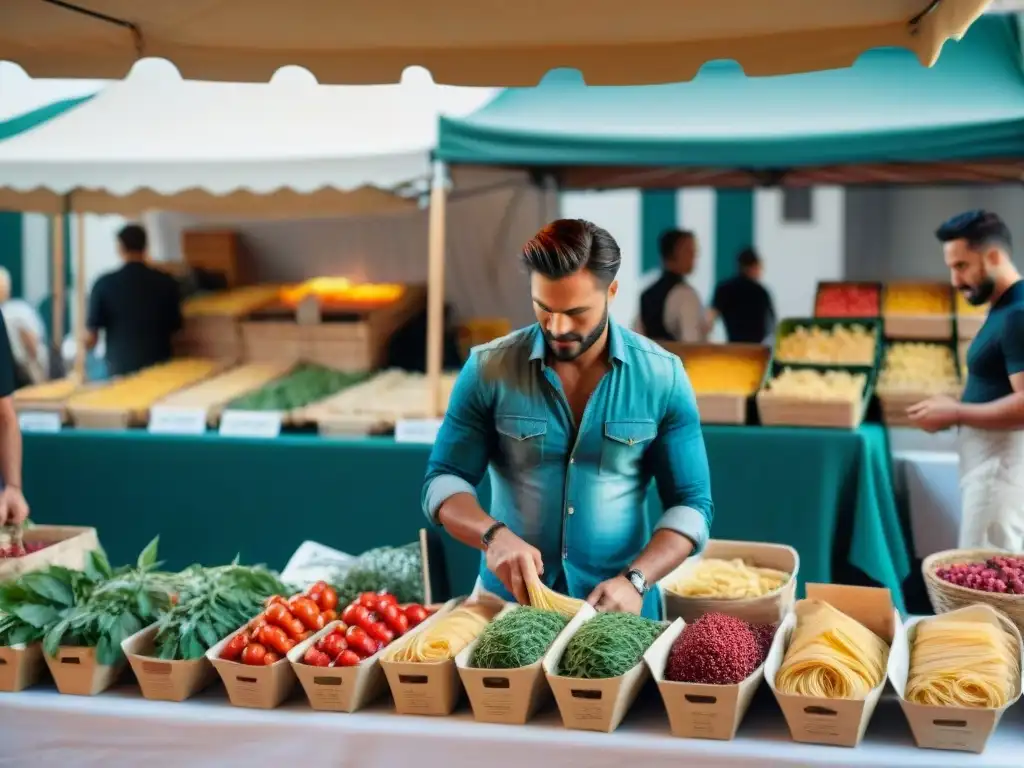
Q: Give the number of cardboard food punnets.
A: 11